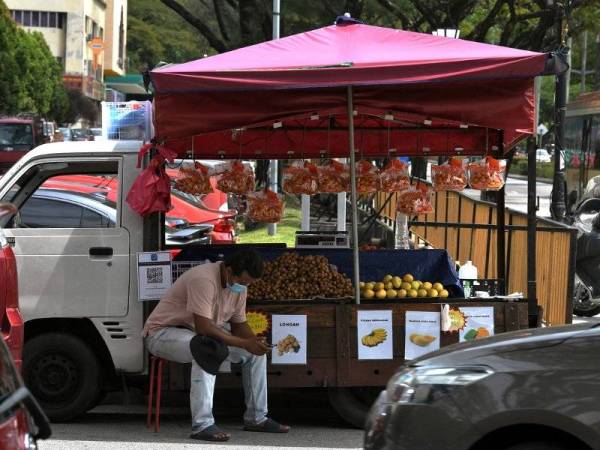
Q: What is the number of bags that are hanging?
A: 11